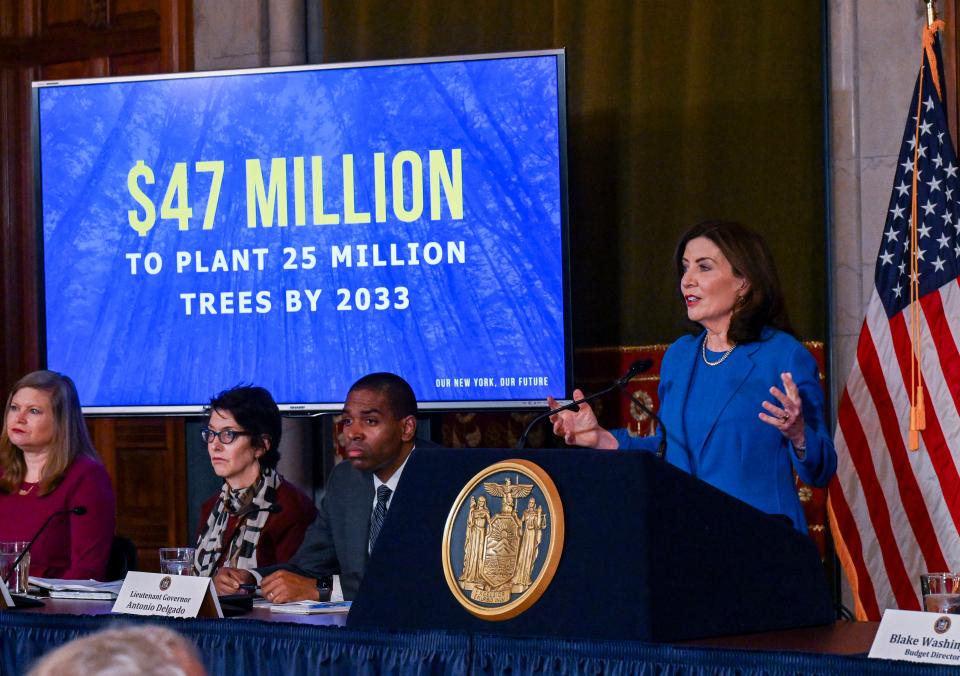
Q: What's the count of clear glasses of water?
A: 3